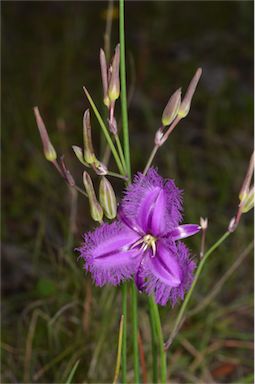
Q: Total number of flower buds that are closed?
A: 11